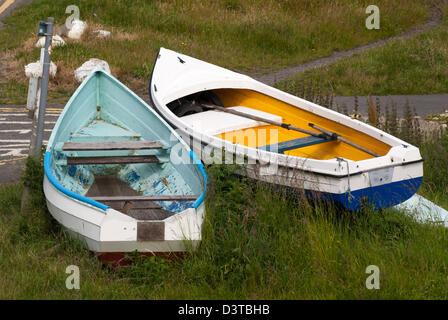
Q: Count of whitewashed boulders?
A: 5